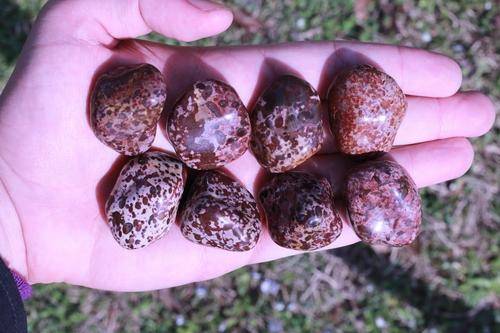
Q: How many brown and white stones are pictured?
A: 8